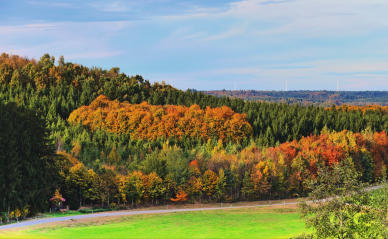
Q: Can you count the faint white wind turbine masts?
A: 3